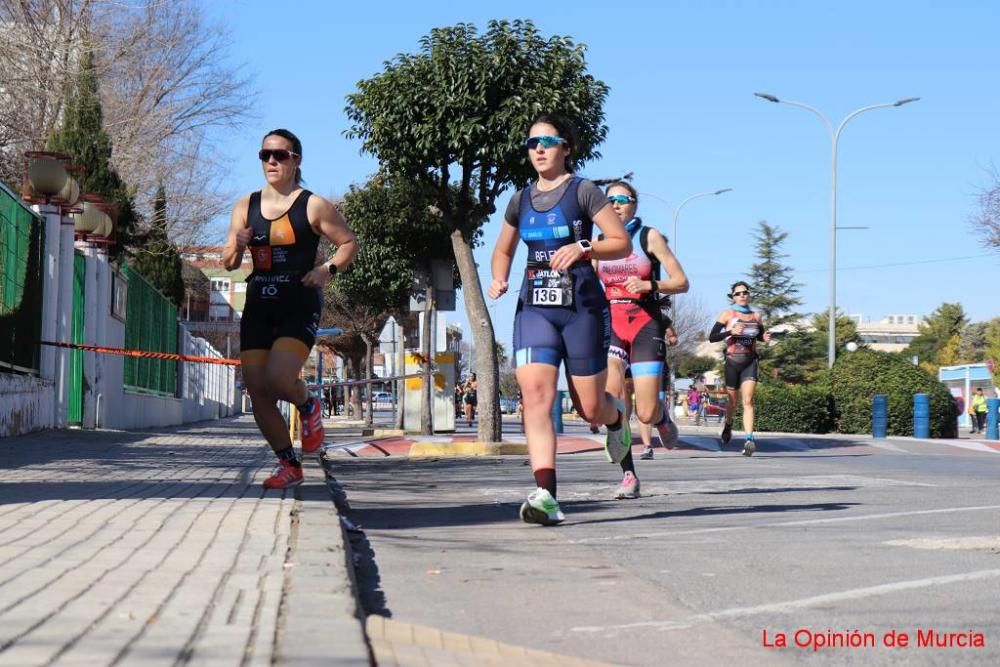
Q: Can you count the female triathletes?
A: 4